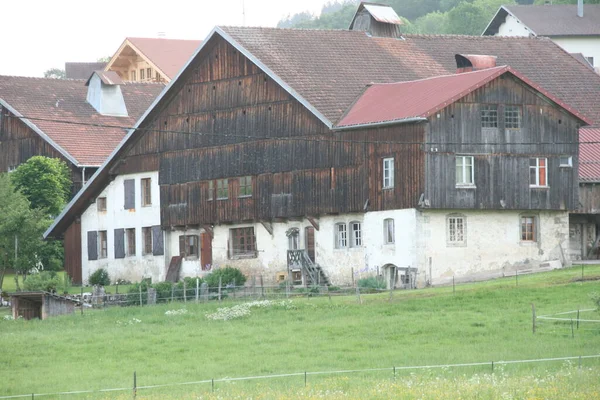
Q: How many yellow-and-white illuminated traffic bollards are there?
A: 0